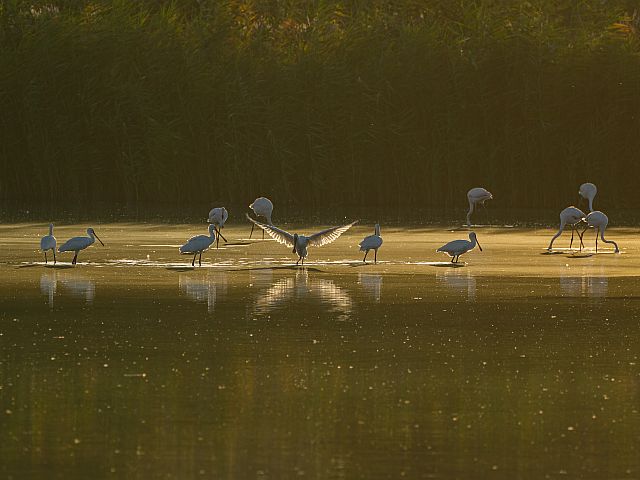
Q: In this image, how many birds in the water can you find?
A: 12